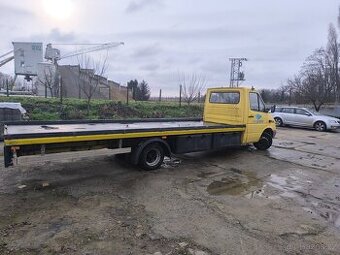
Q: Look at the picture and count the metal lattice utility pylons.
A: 1